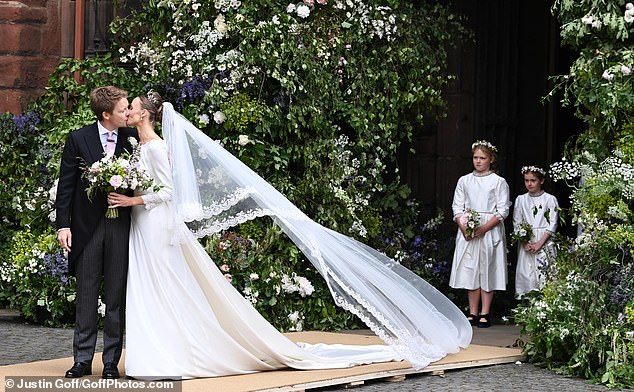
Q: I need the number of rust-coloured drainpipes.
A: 1